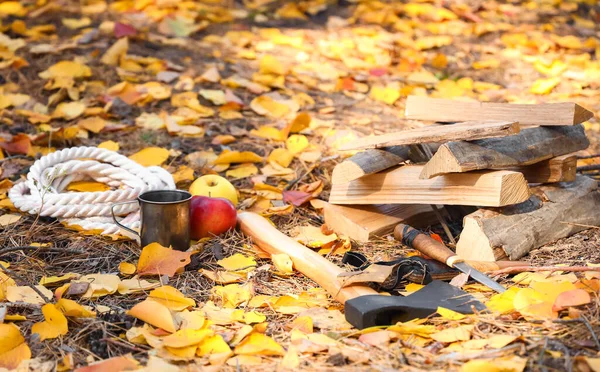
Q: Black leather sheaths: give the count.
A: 1